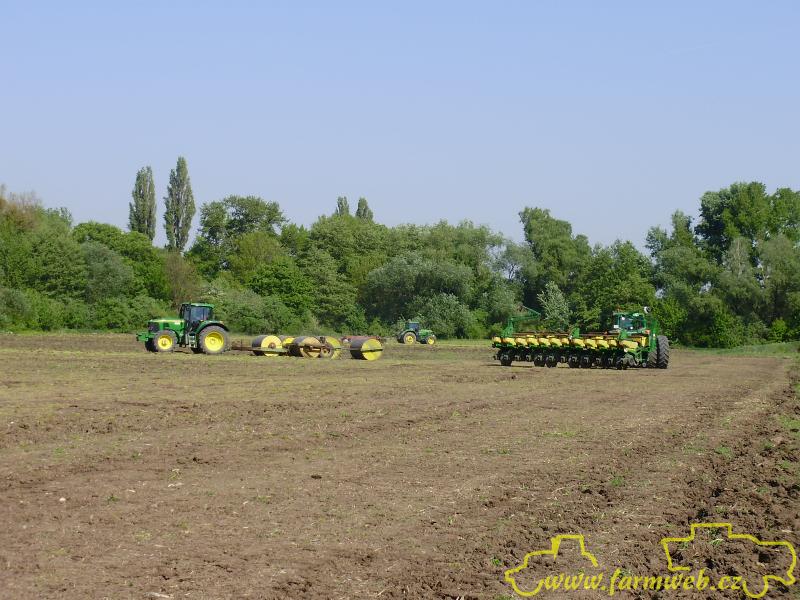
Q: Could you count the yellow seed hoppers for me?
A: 12